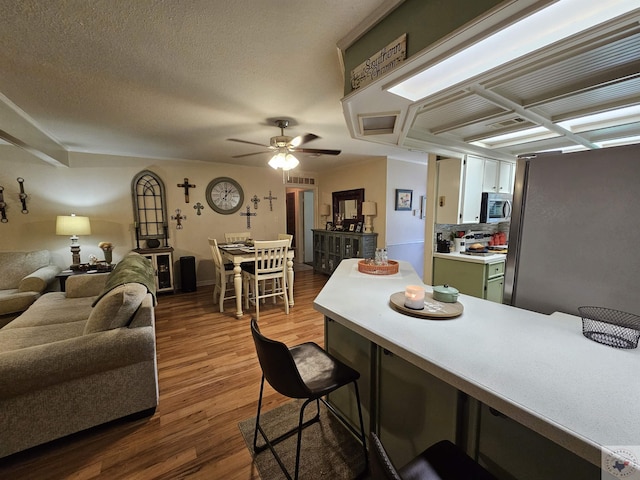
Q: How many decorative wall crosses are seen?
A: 6